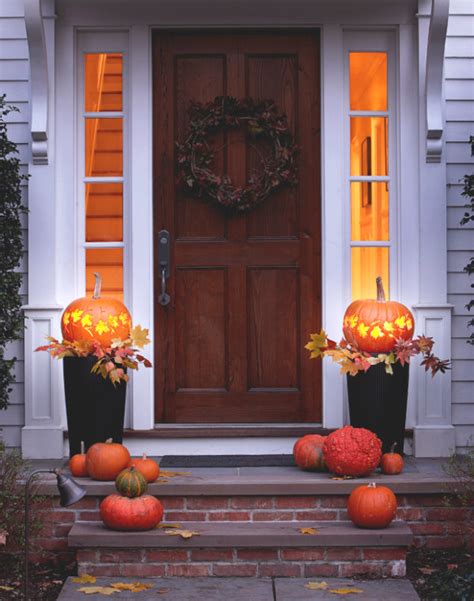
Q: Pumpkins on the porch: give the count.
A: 11